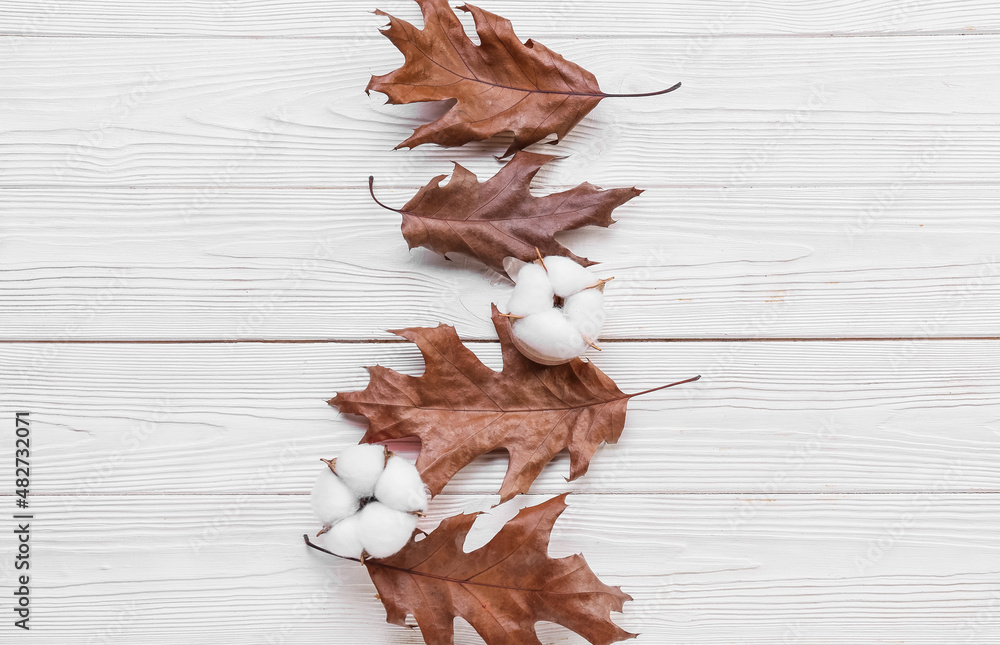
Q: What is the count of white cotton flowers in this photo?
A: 2